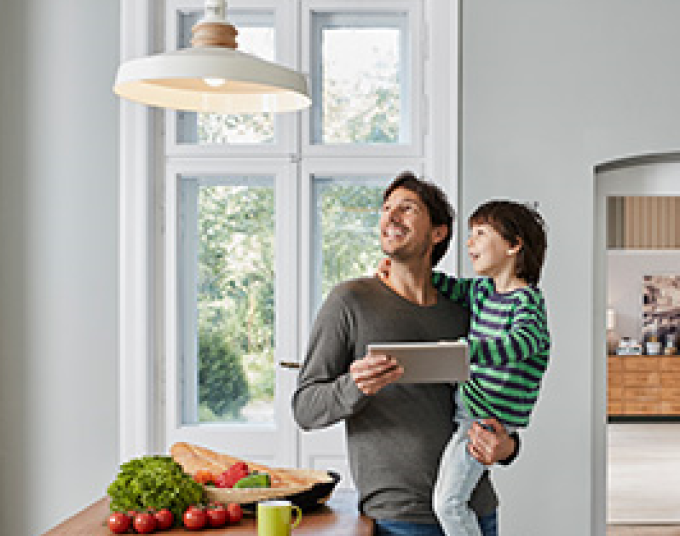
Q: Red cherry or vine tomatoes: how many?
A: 6